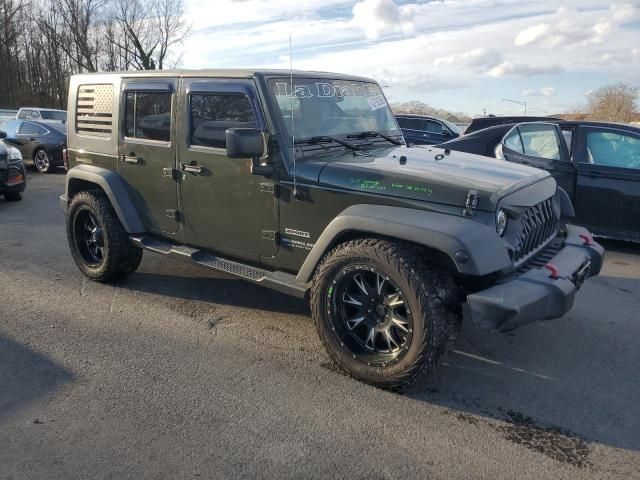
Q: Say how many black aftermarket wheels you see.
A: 2